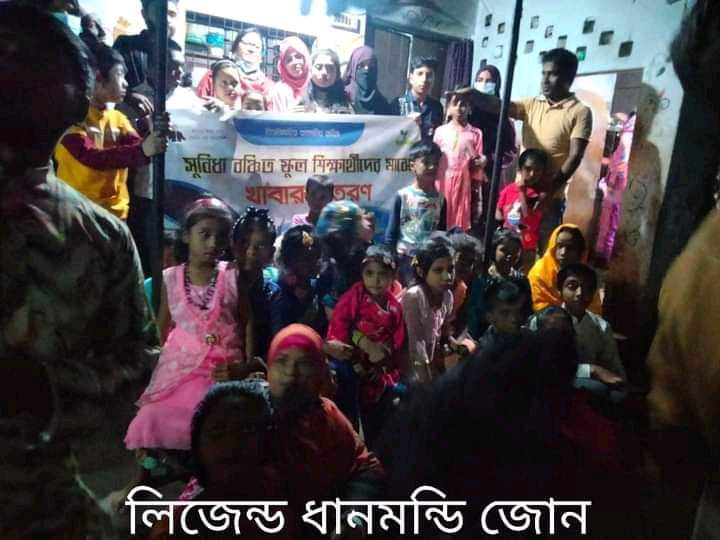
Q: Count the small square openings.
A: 14